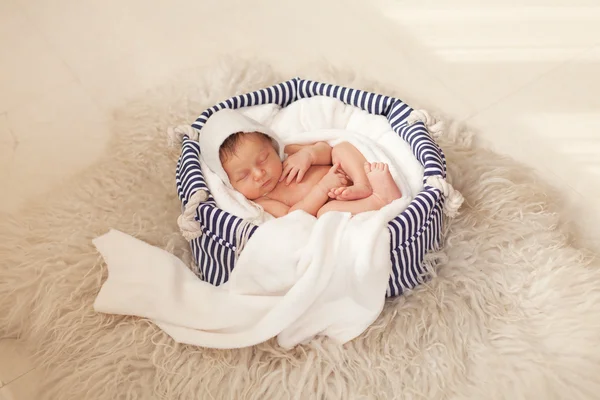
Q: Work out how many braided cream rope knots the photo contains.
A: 4